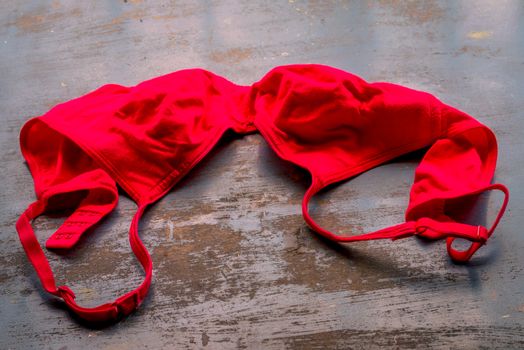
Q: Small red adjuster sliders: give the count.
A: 2